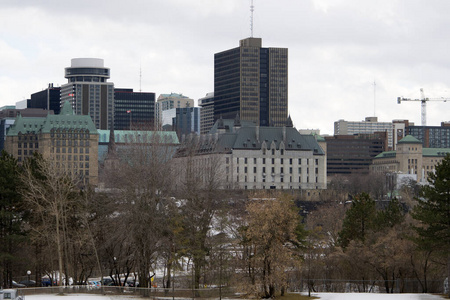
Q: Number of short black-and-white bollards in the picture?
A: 0